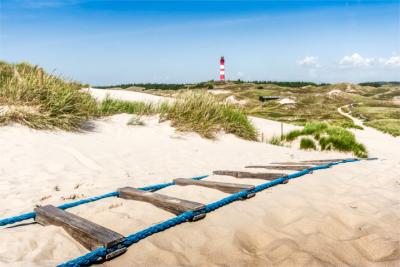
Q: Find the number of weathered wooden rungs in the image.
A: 7